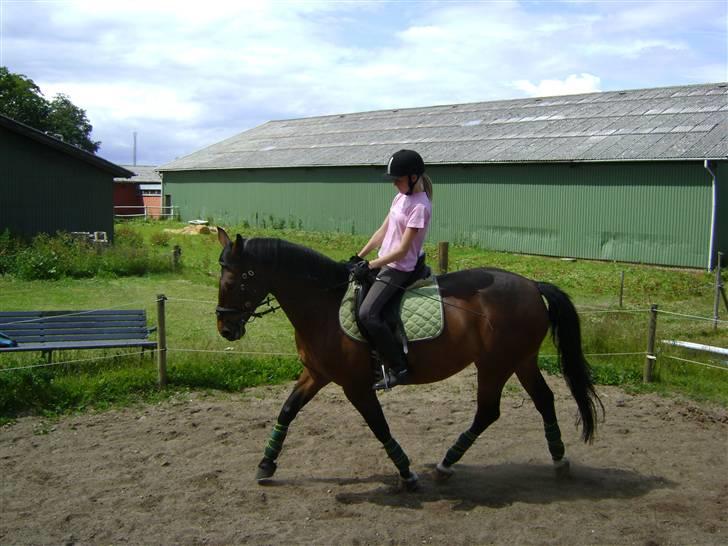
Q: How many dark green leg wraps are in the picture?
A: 4